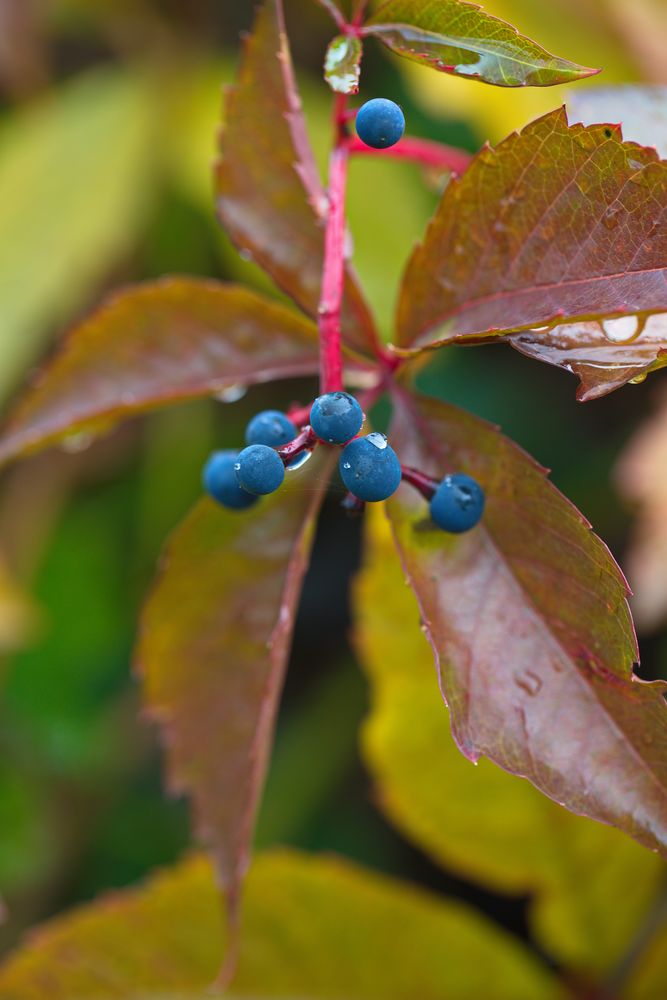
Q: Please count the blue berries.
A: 7